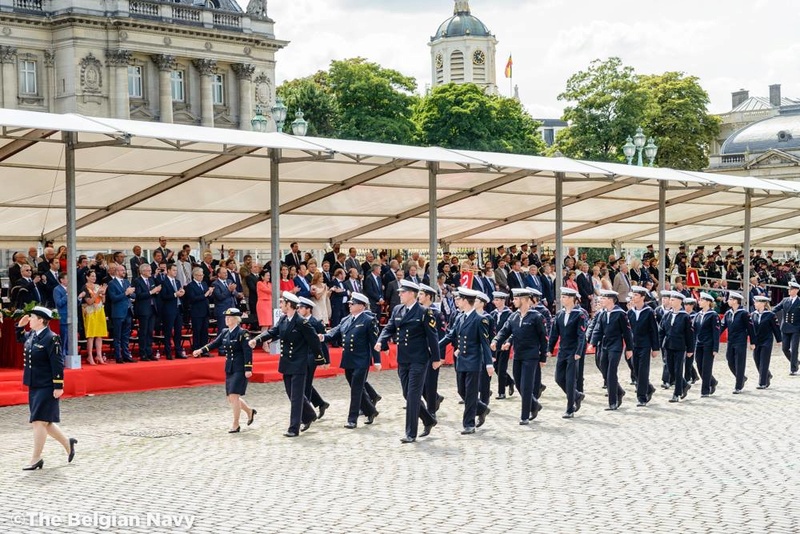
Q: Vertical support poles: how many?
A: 6